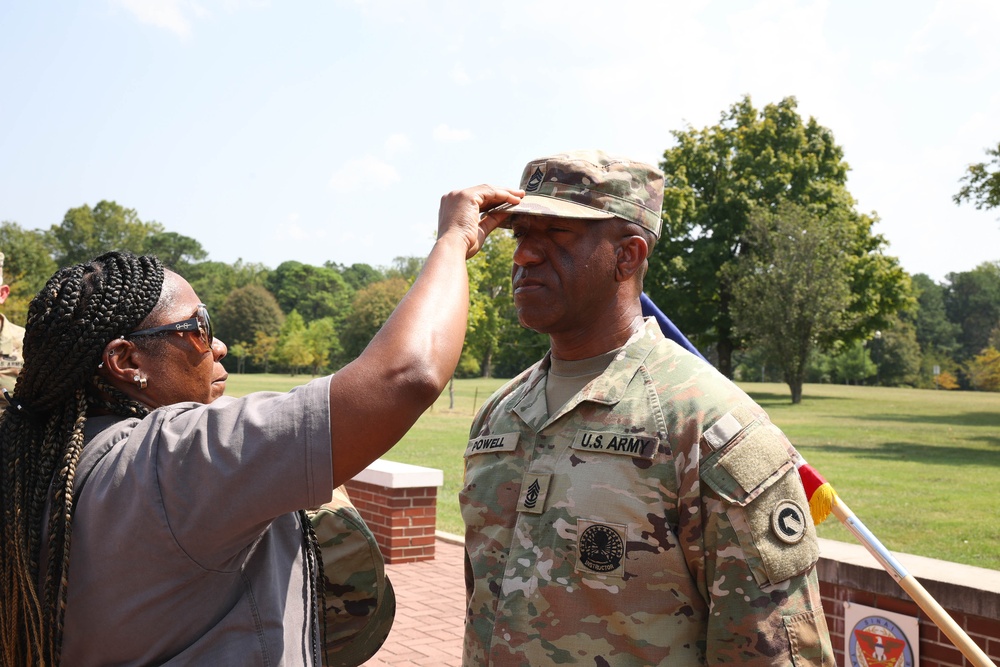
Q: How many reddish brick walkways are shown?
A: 1